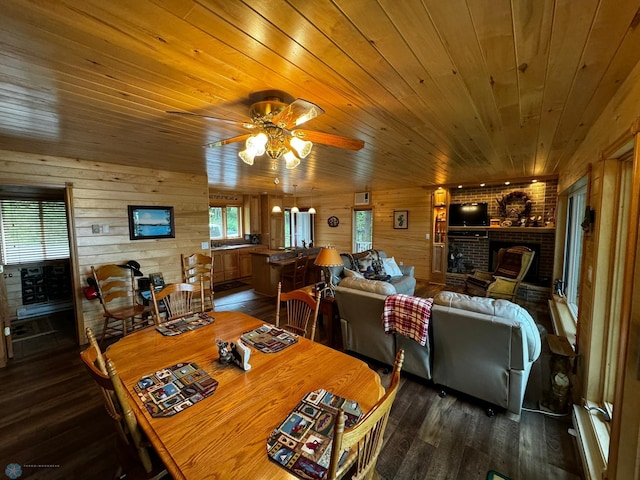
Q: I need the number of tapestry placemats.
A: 4